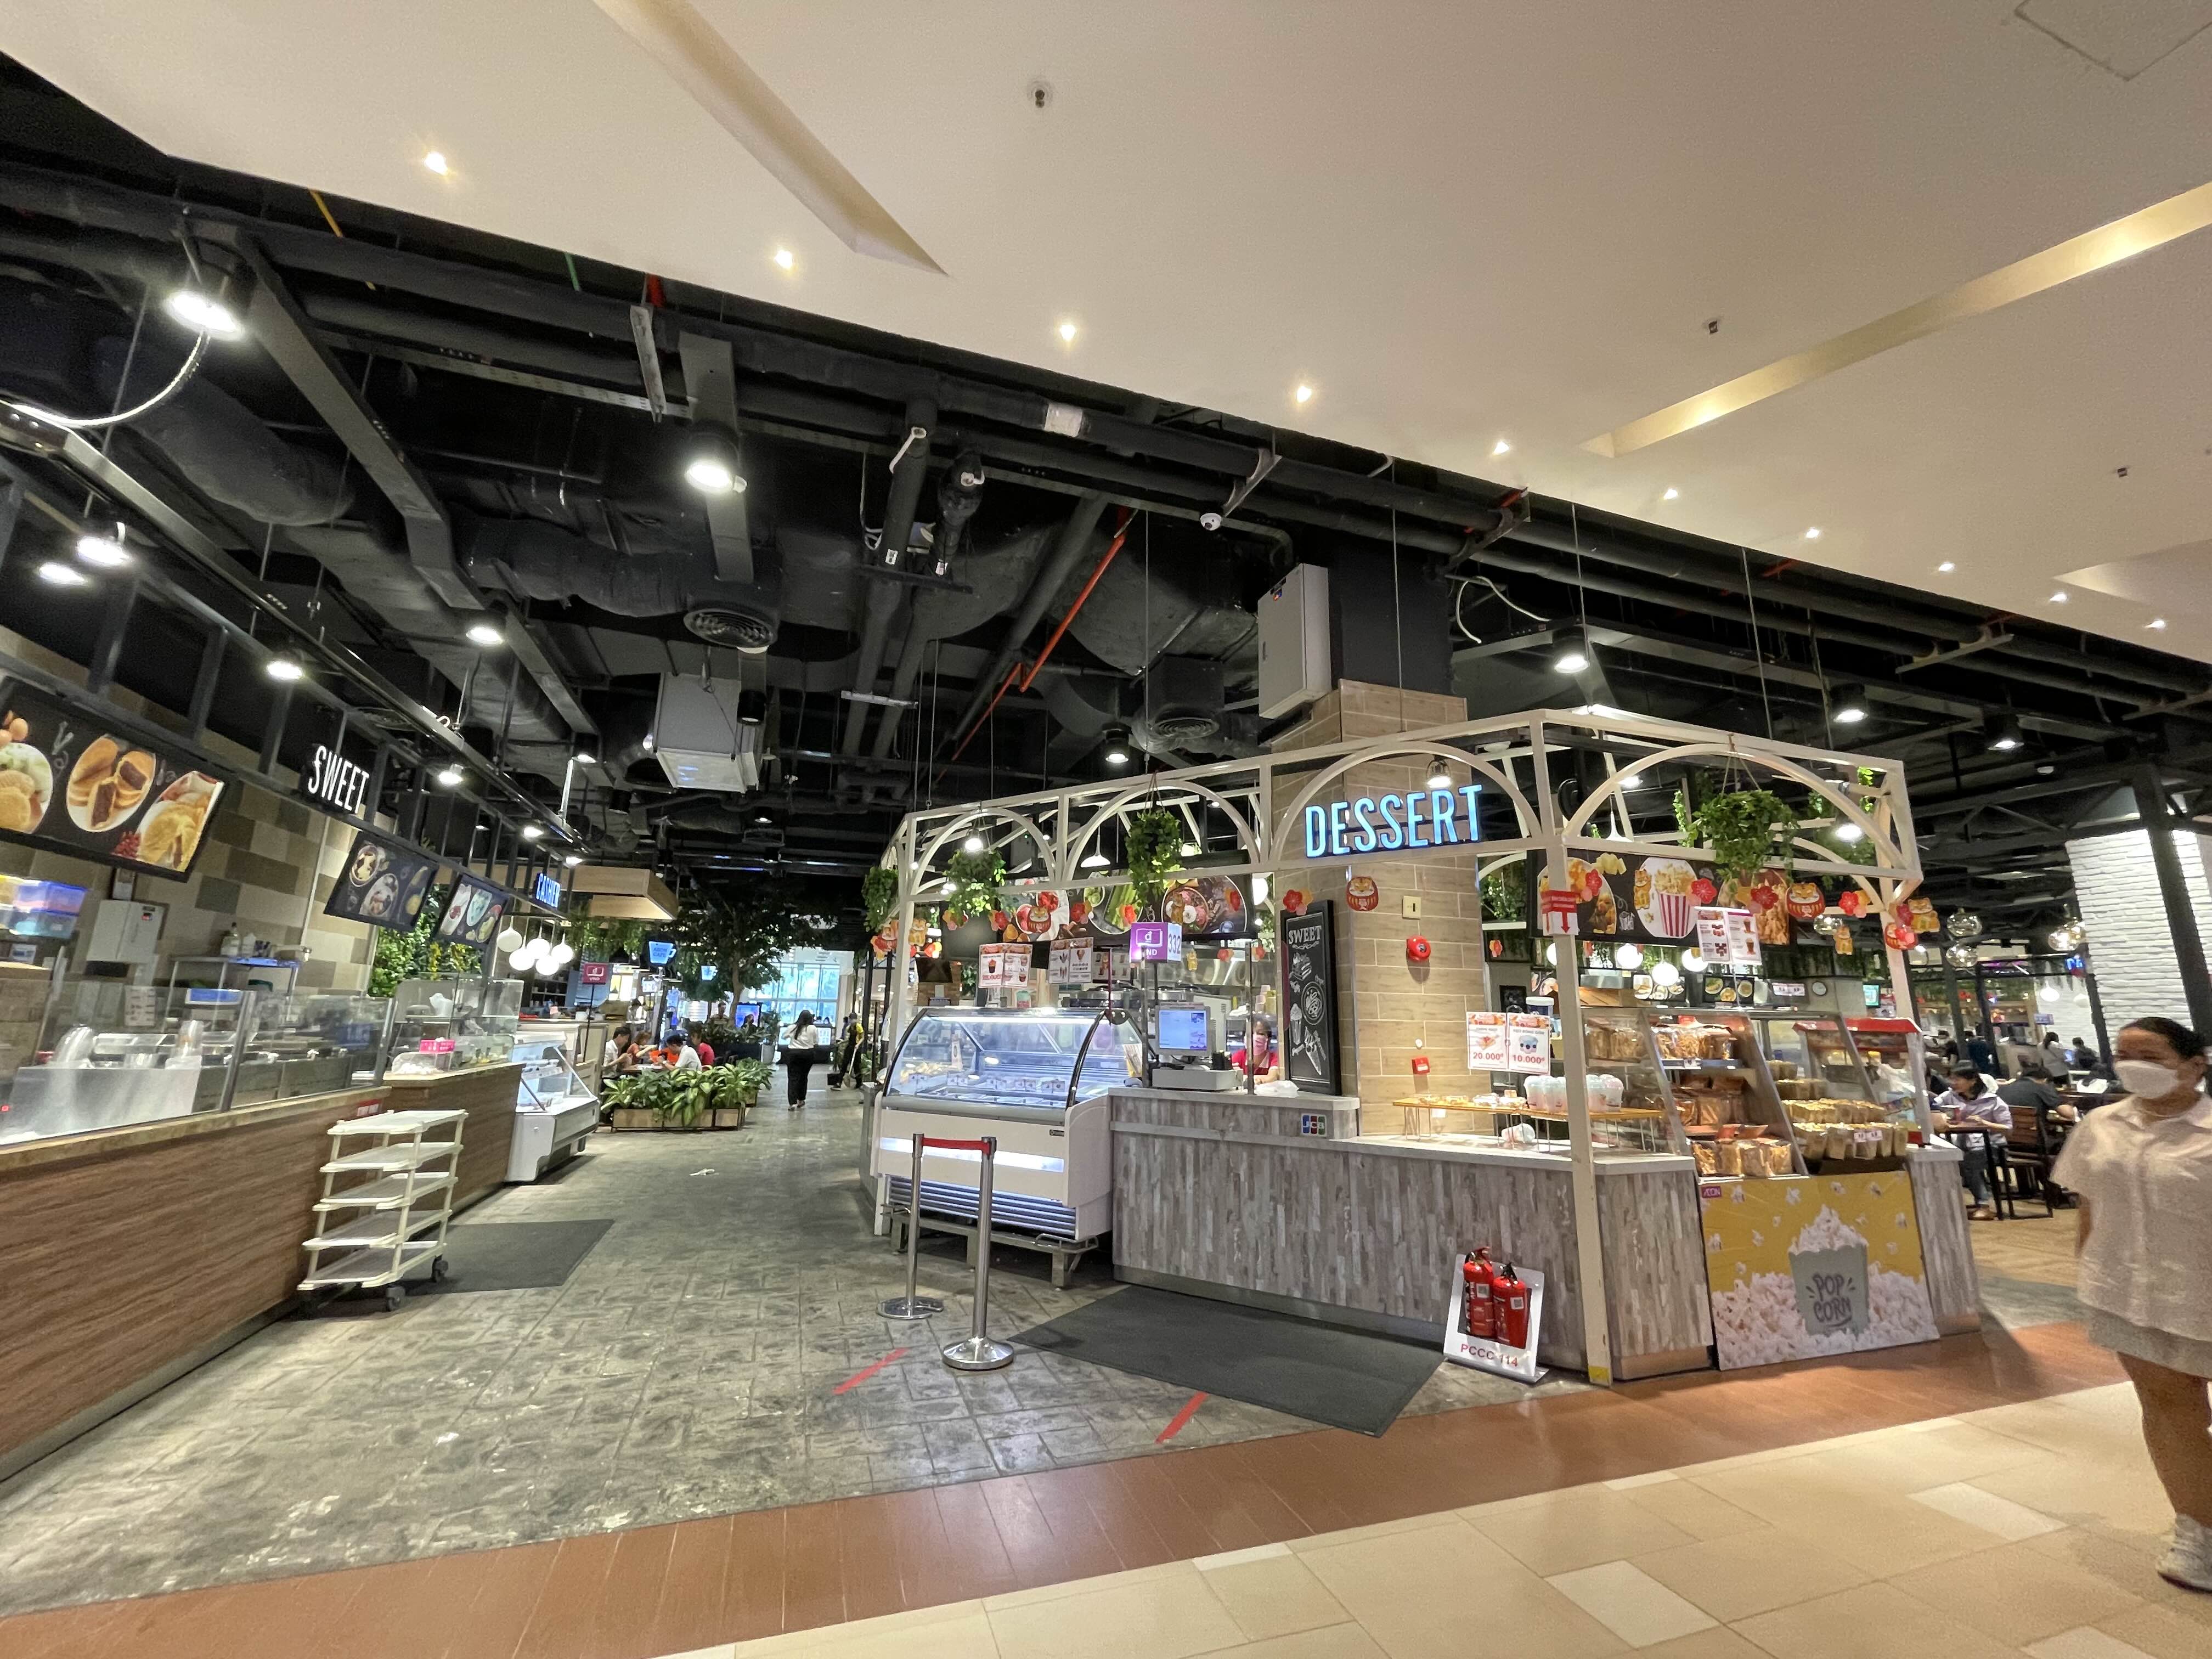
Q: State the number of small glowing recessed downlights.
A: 10